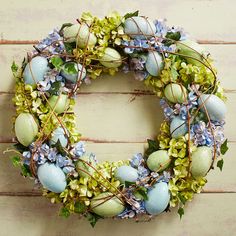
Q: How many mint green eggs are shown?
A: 10